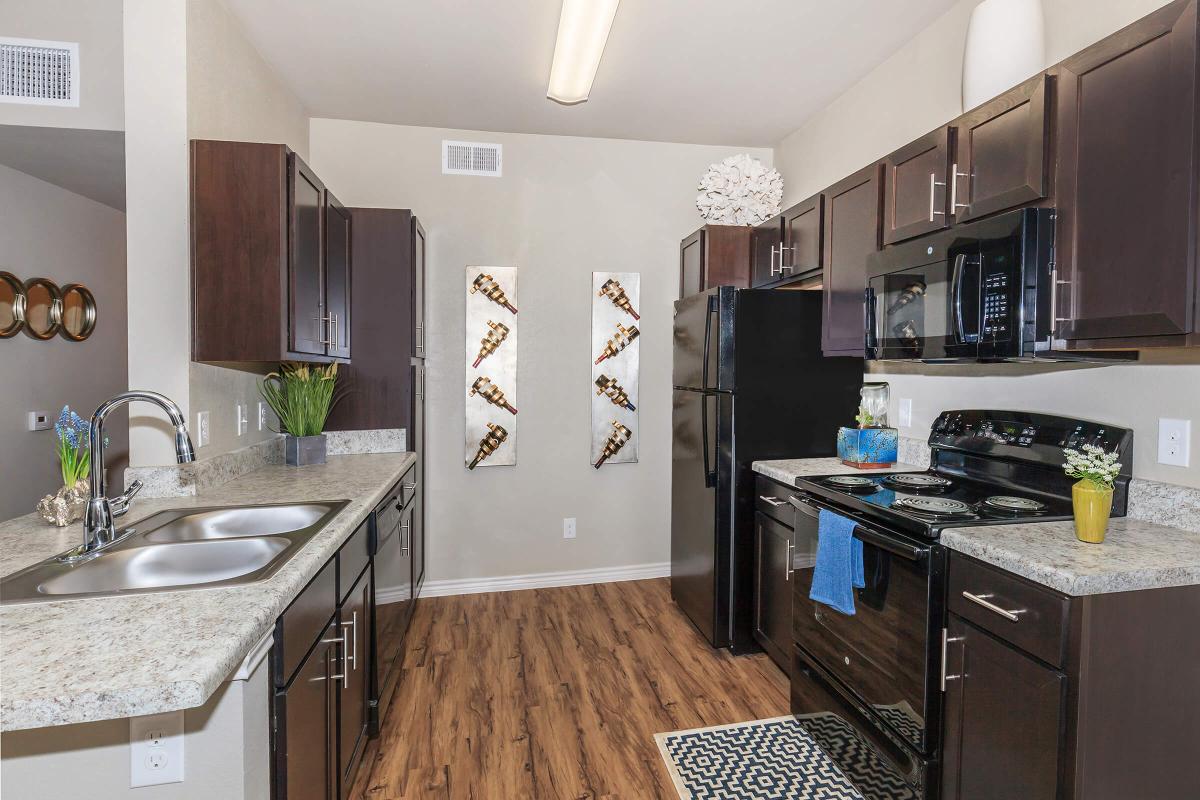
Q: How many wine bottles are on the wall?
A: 8